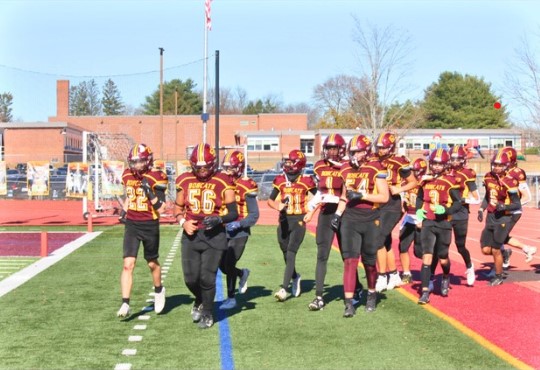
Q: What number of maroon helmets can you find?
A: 12